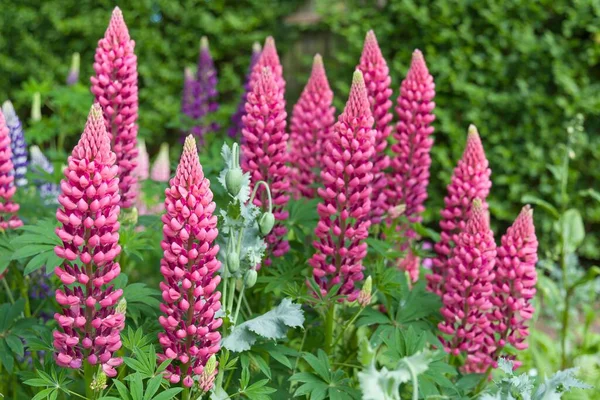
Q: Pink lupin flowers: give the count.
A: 13